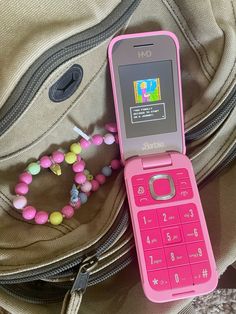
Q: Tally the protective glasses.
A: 0